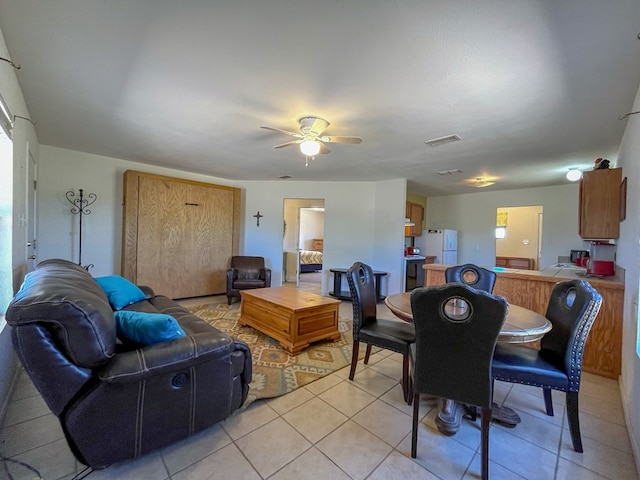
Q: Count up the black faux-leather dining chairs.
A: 4